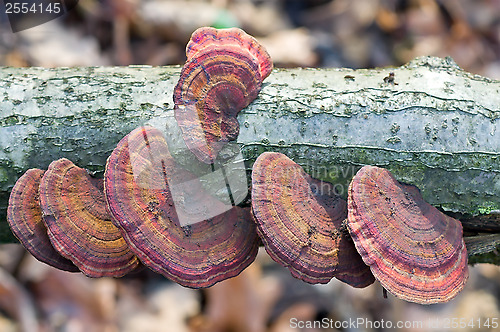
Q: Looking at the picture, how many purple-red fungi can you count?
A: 6